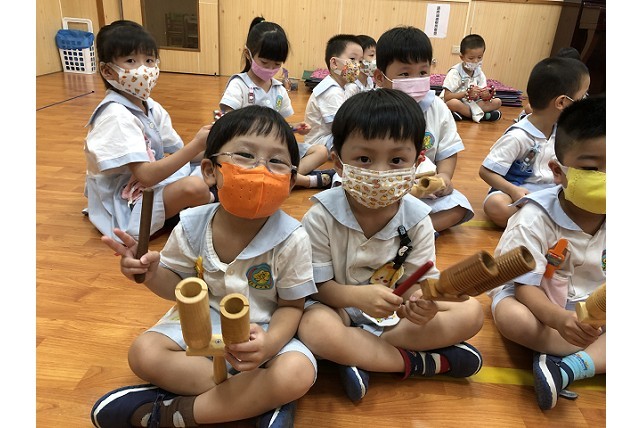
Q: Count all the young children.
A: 11